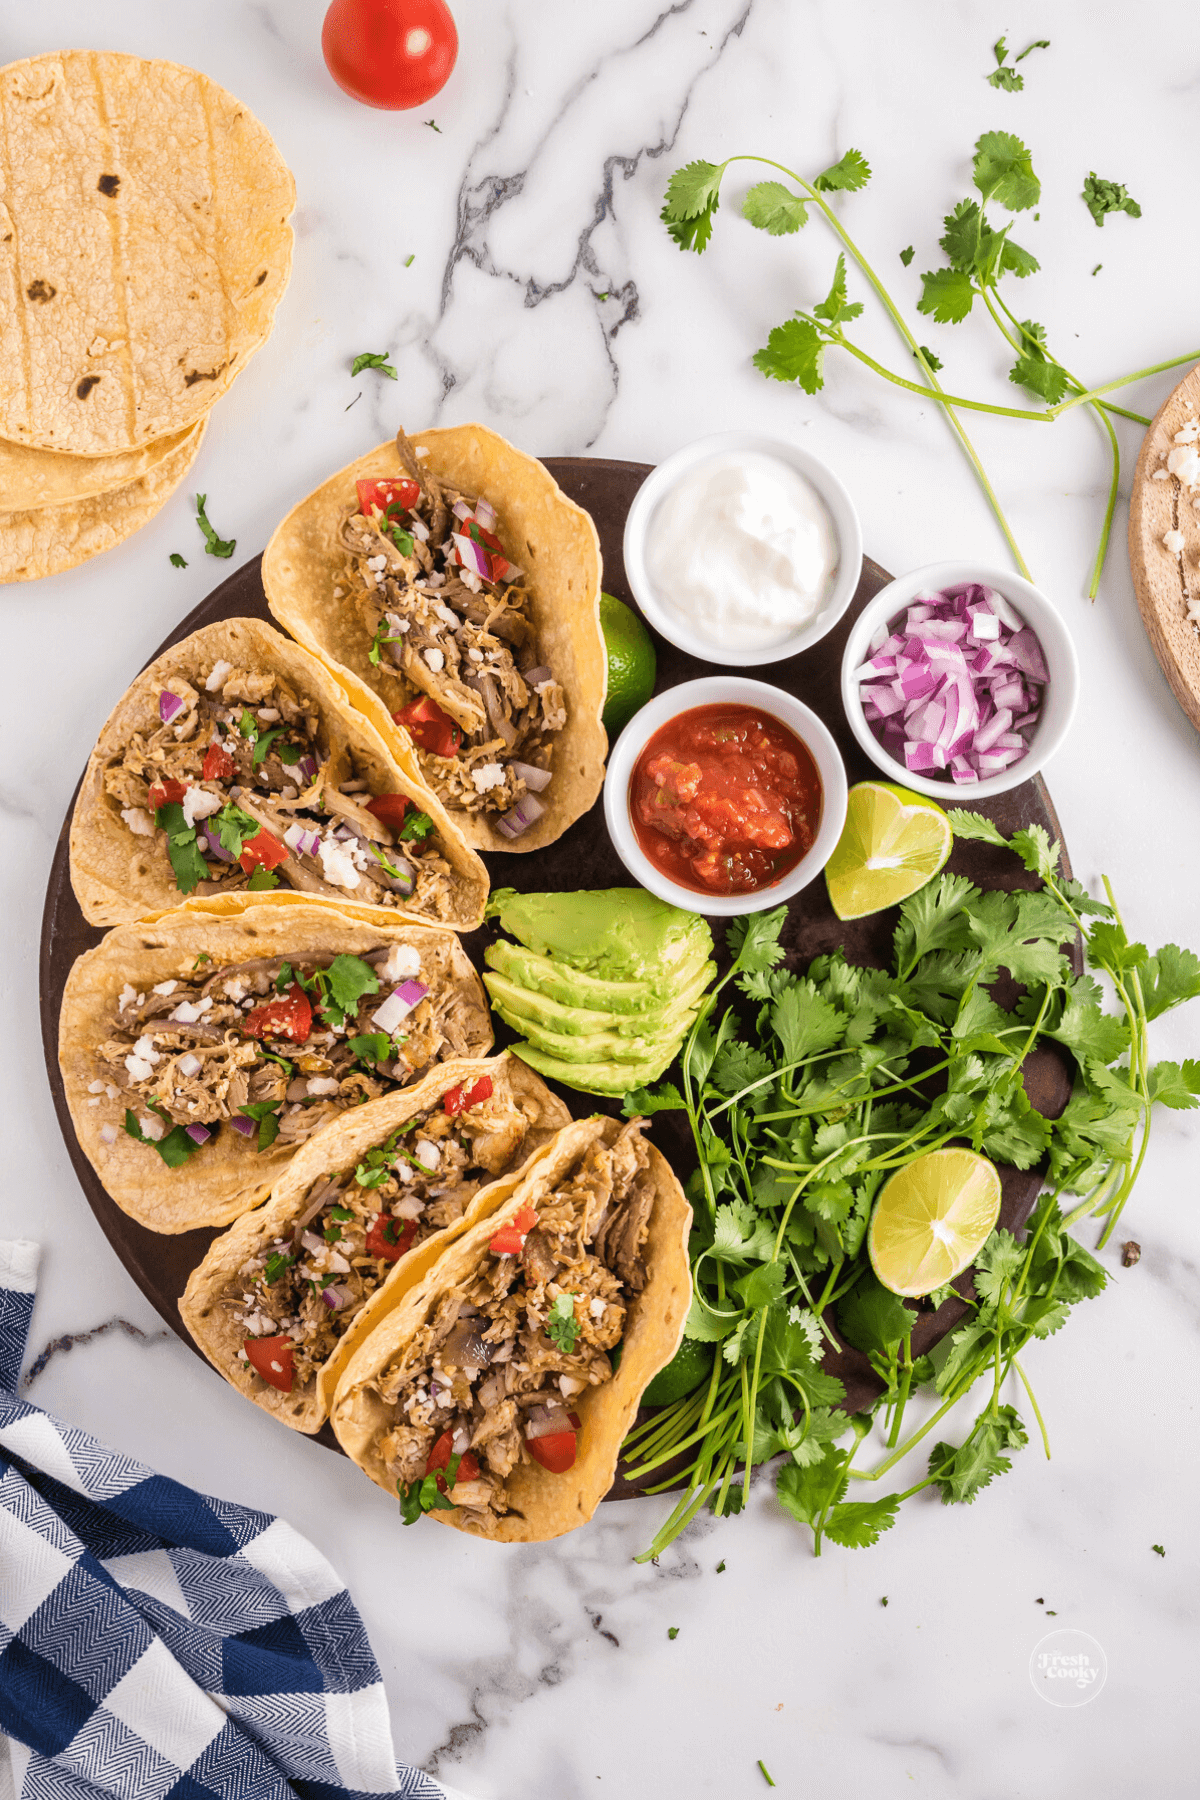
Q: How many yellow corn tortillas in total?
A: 8